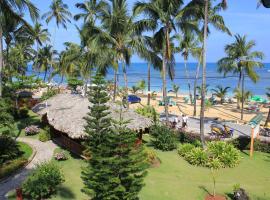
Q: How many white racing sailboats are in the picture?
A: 0